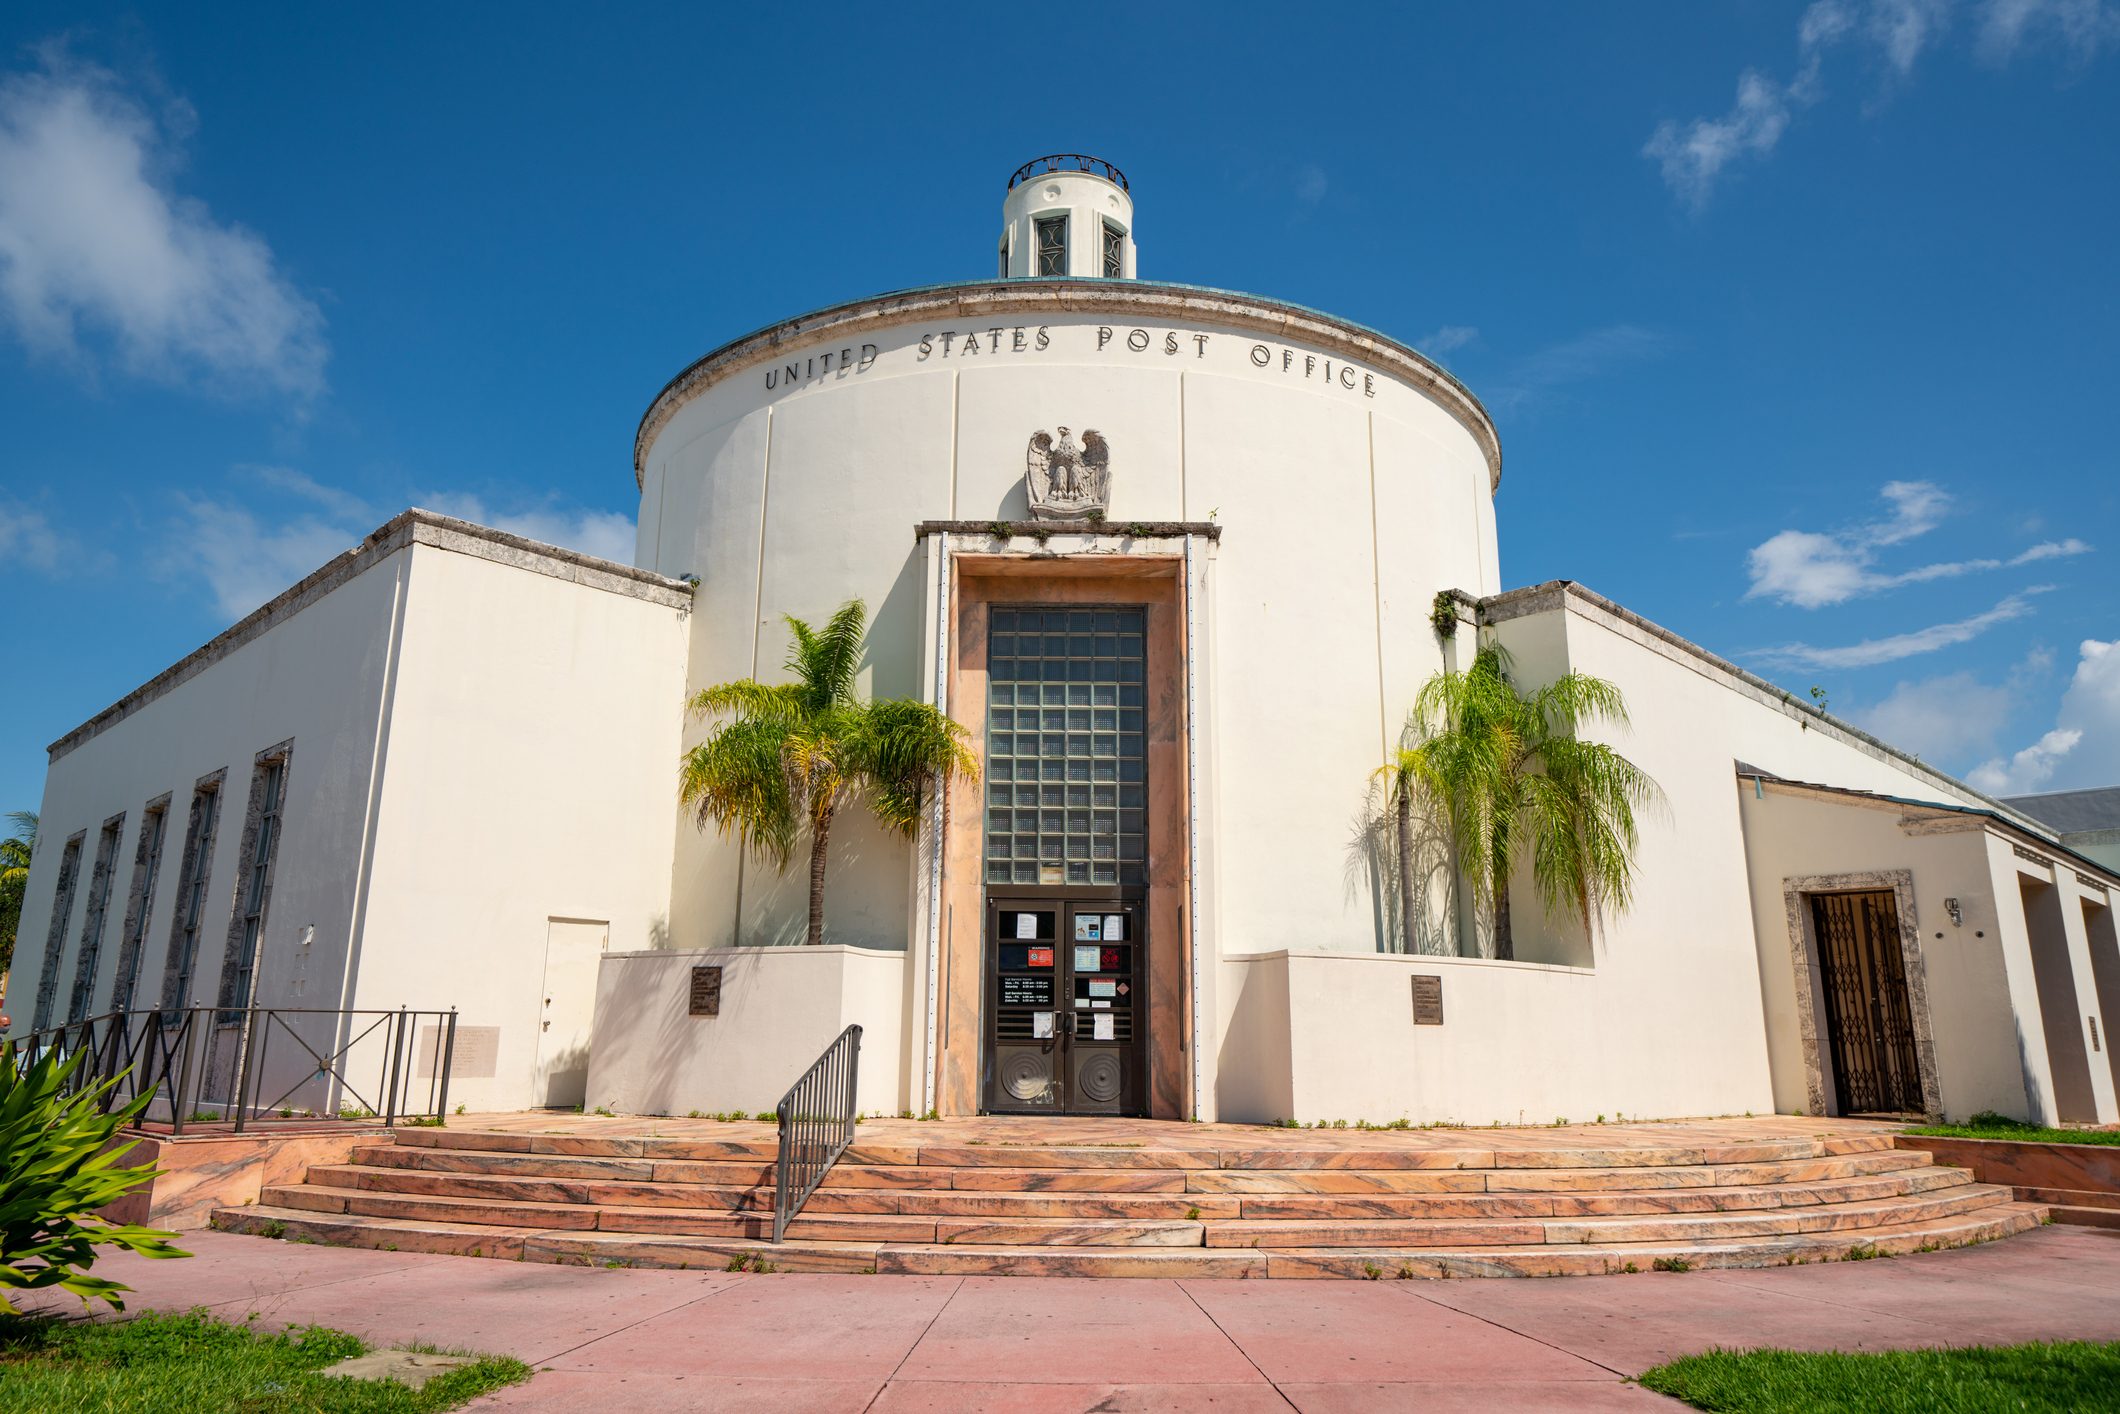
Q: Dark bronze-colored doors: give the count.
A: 2